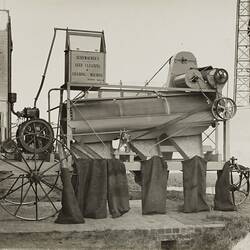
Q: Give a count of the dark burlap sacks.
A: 6